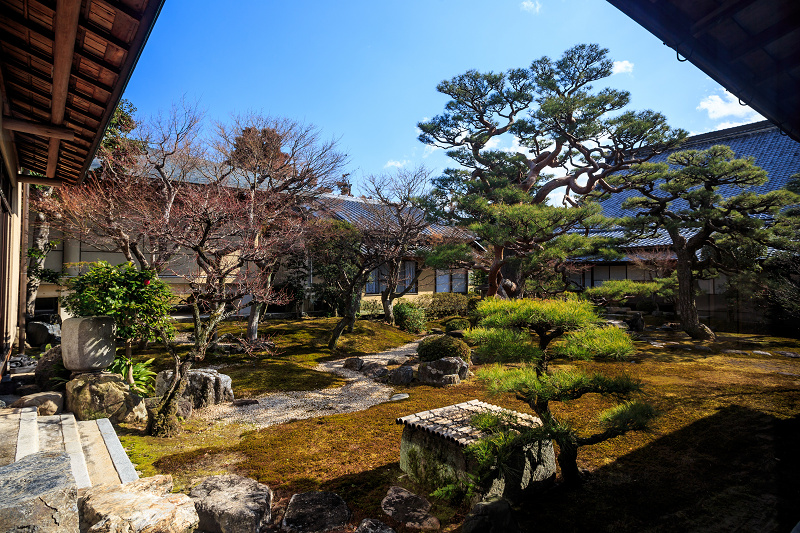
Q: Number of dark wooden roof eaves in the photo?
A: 2